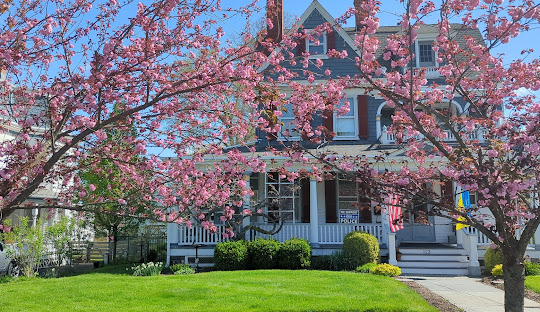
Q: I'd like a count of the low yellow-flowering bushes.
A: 2